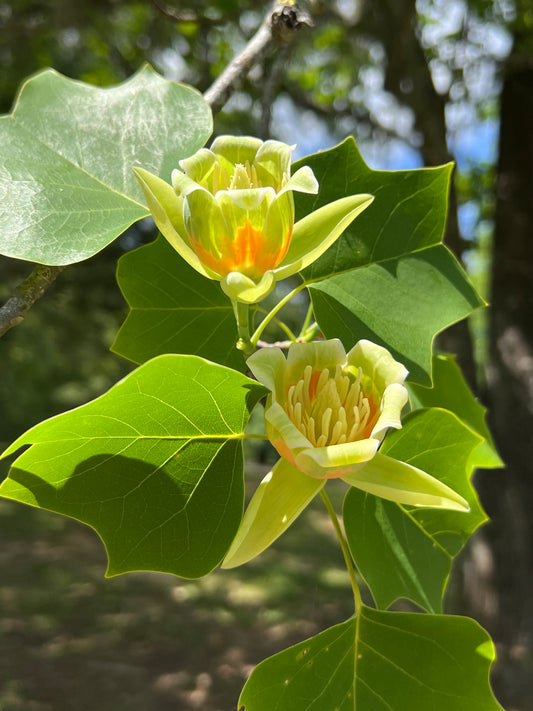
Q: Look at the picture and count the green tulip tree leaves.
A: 7